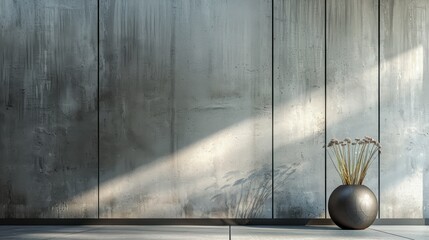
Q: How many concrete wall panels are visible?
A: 5